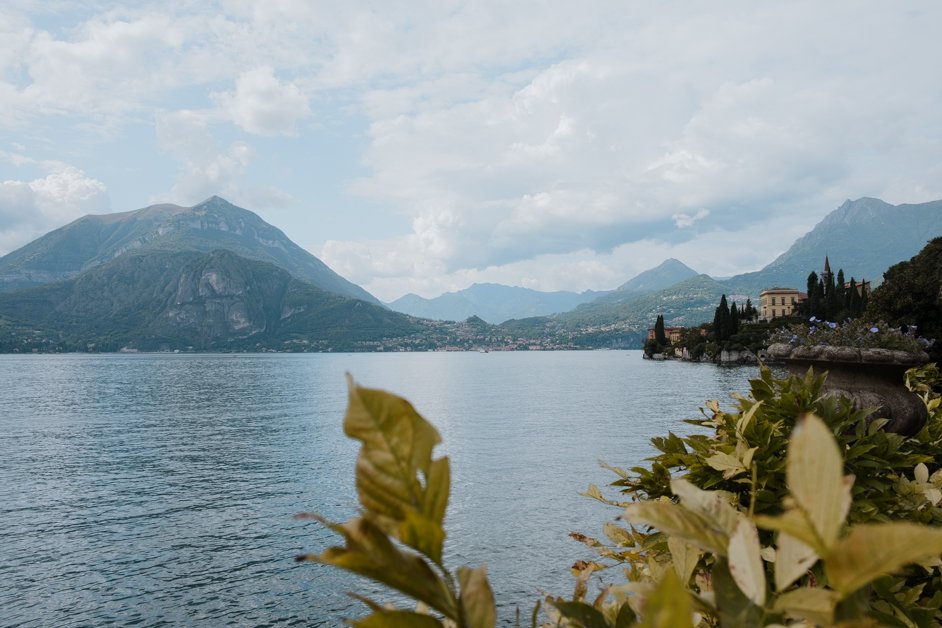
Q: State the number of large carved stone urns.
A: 1